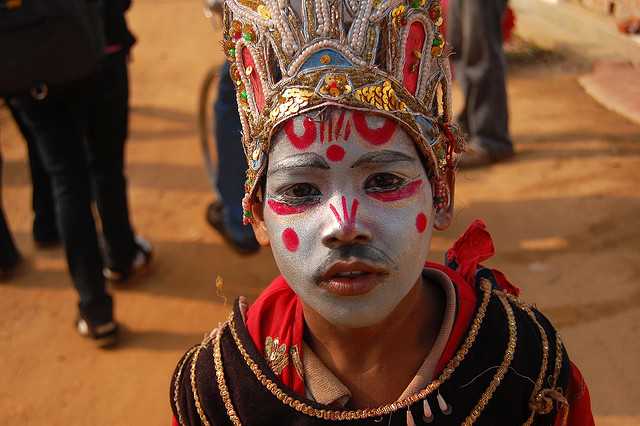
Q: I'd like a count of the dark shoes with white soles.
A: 2